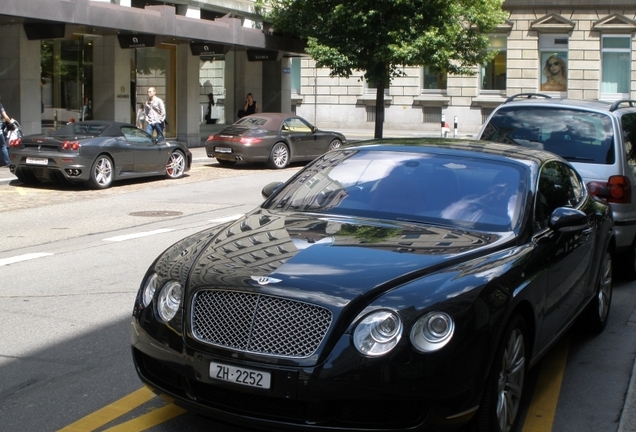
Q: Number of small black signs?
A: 4